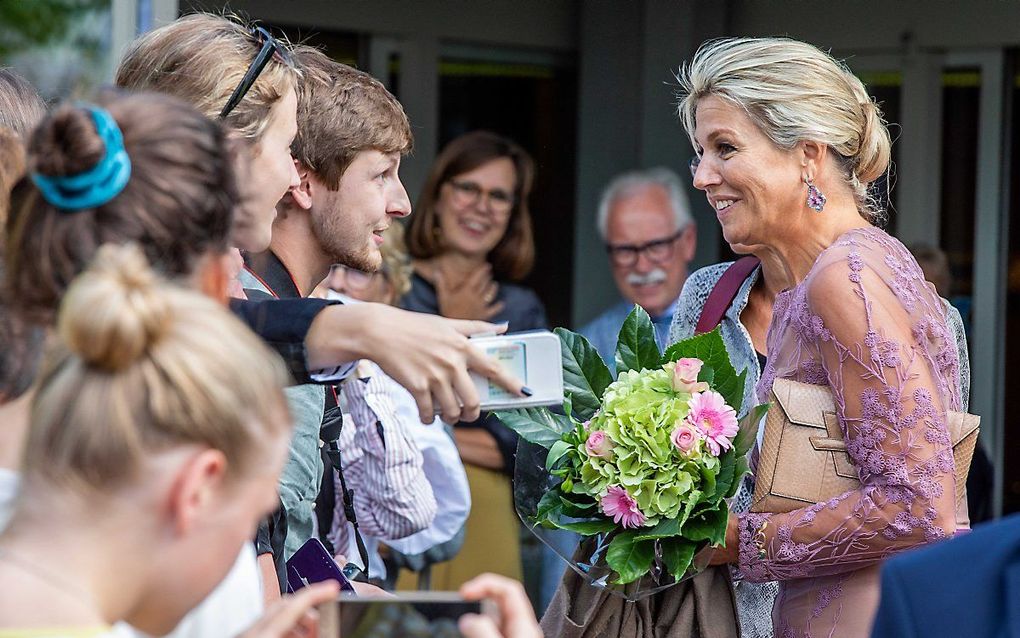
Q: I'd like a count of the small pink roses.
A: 3